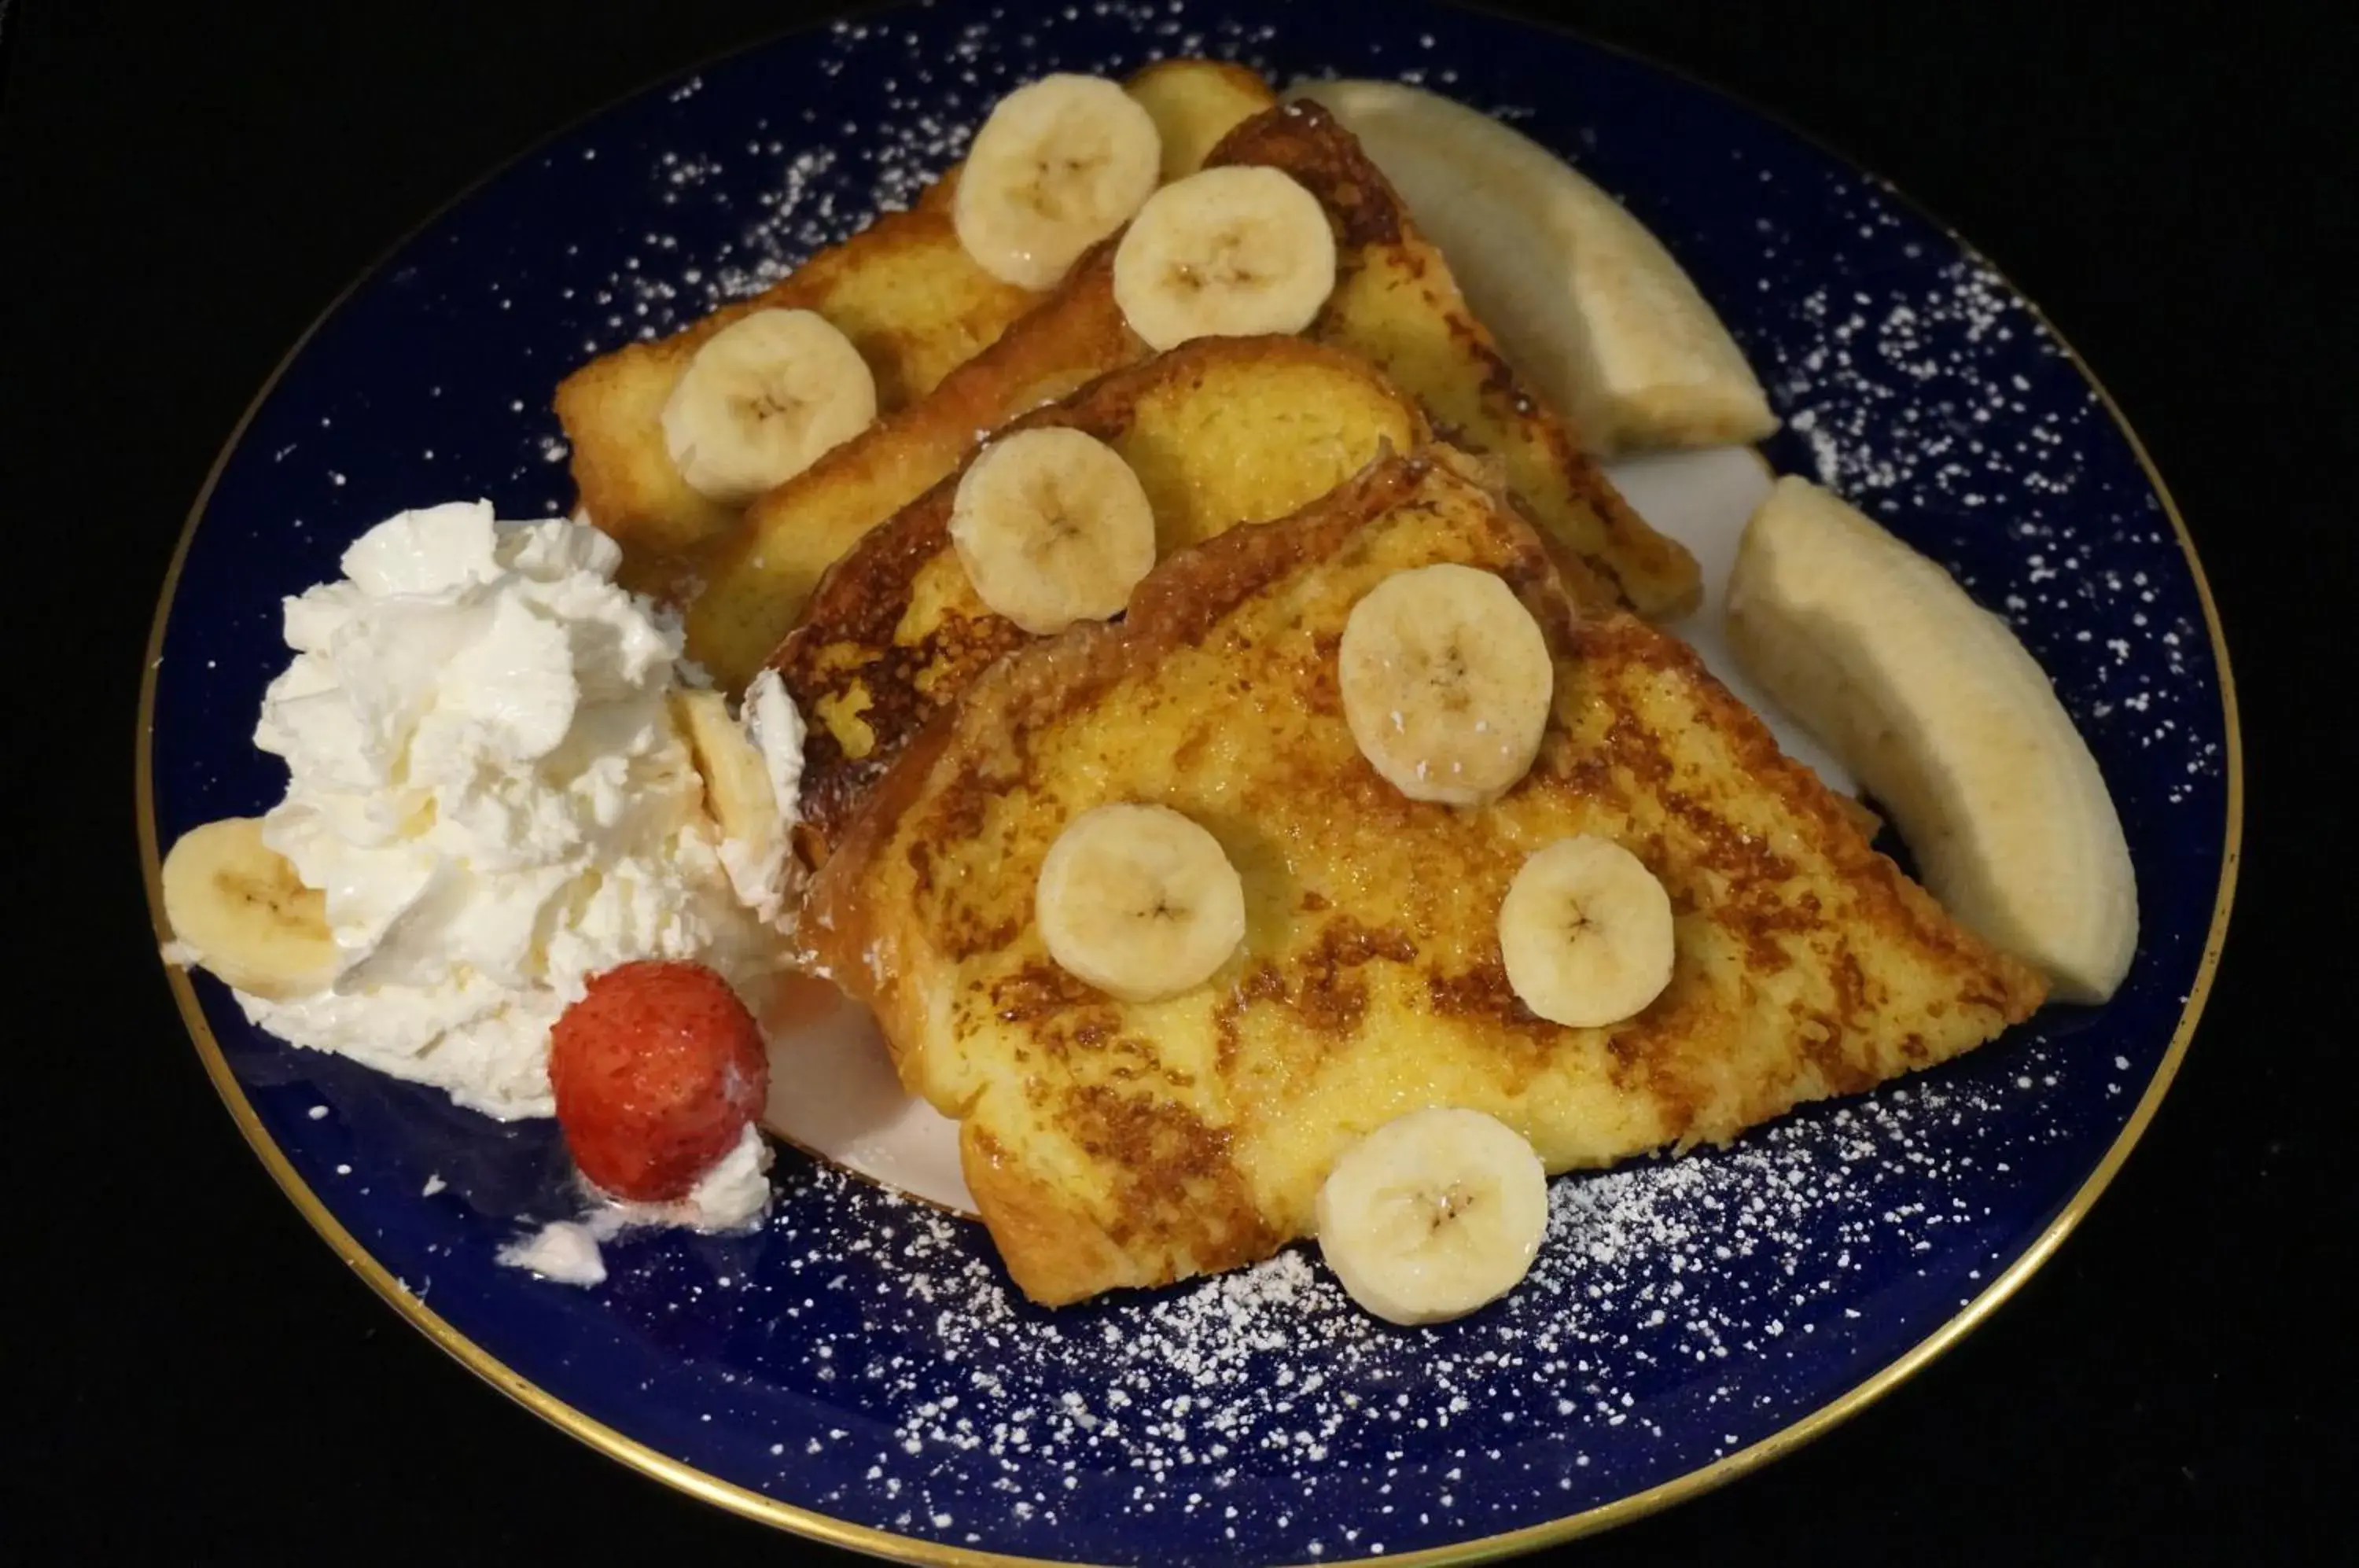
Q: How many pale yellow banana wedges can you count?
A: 2